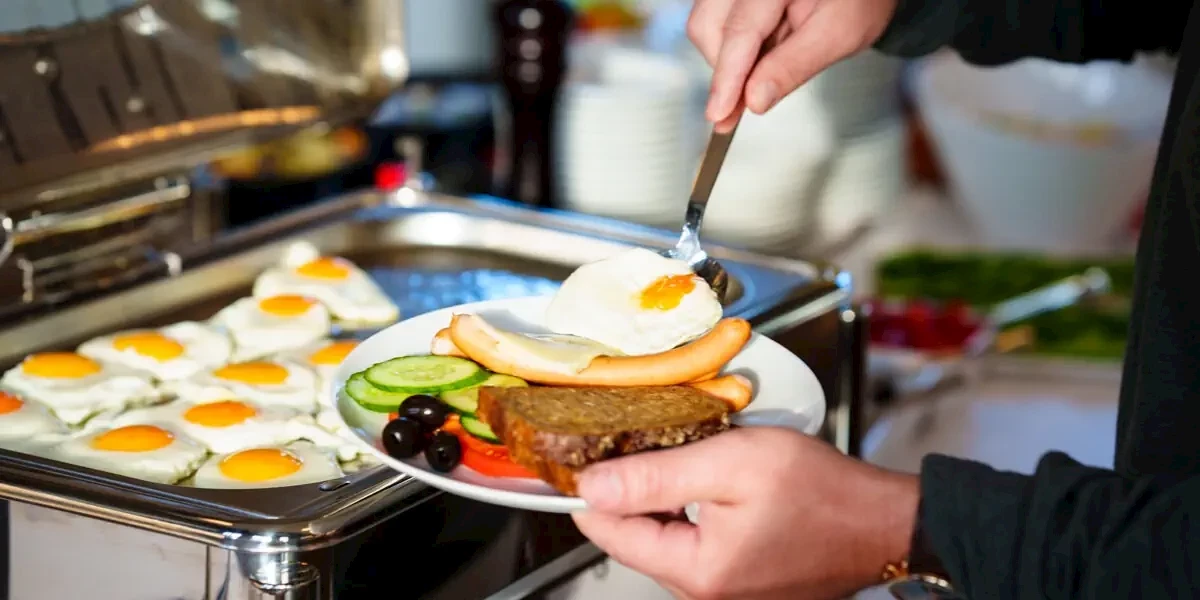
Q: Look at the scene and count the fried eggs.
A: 11